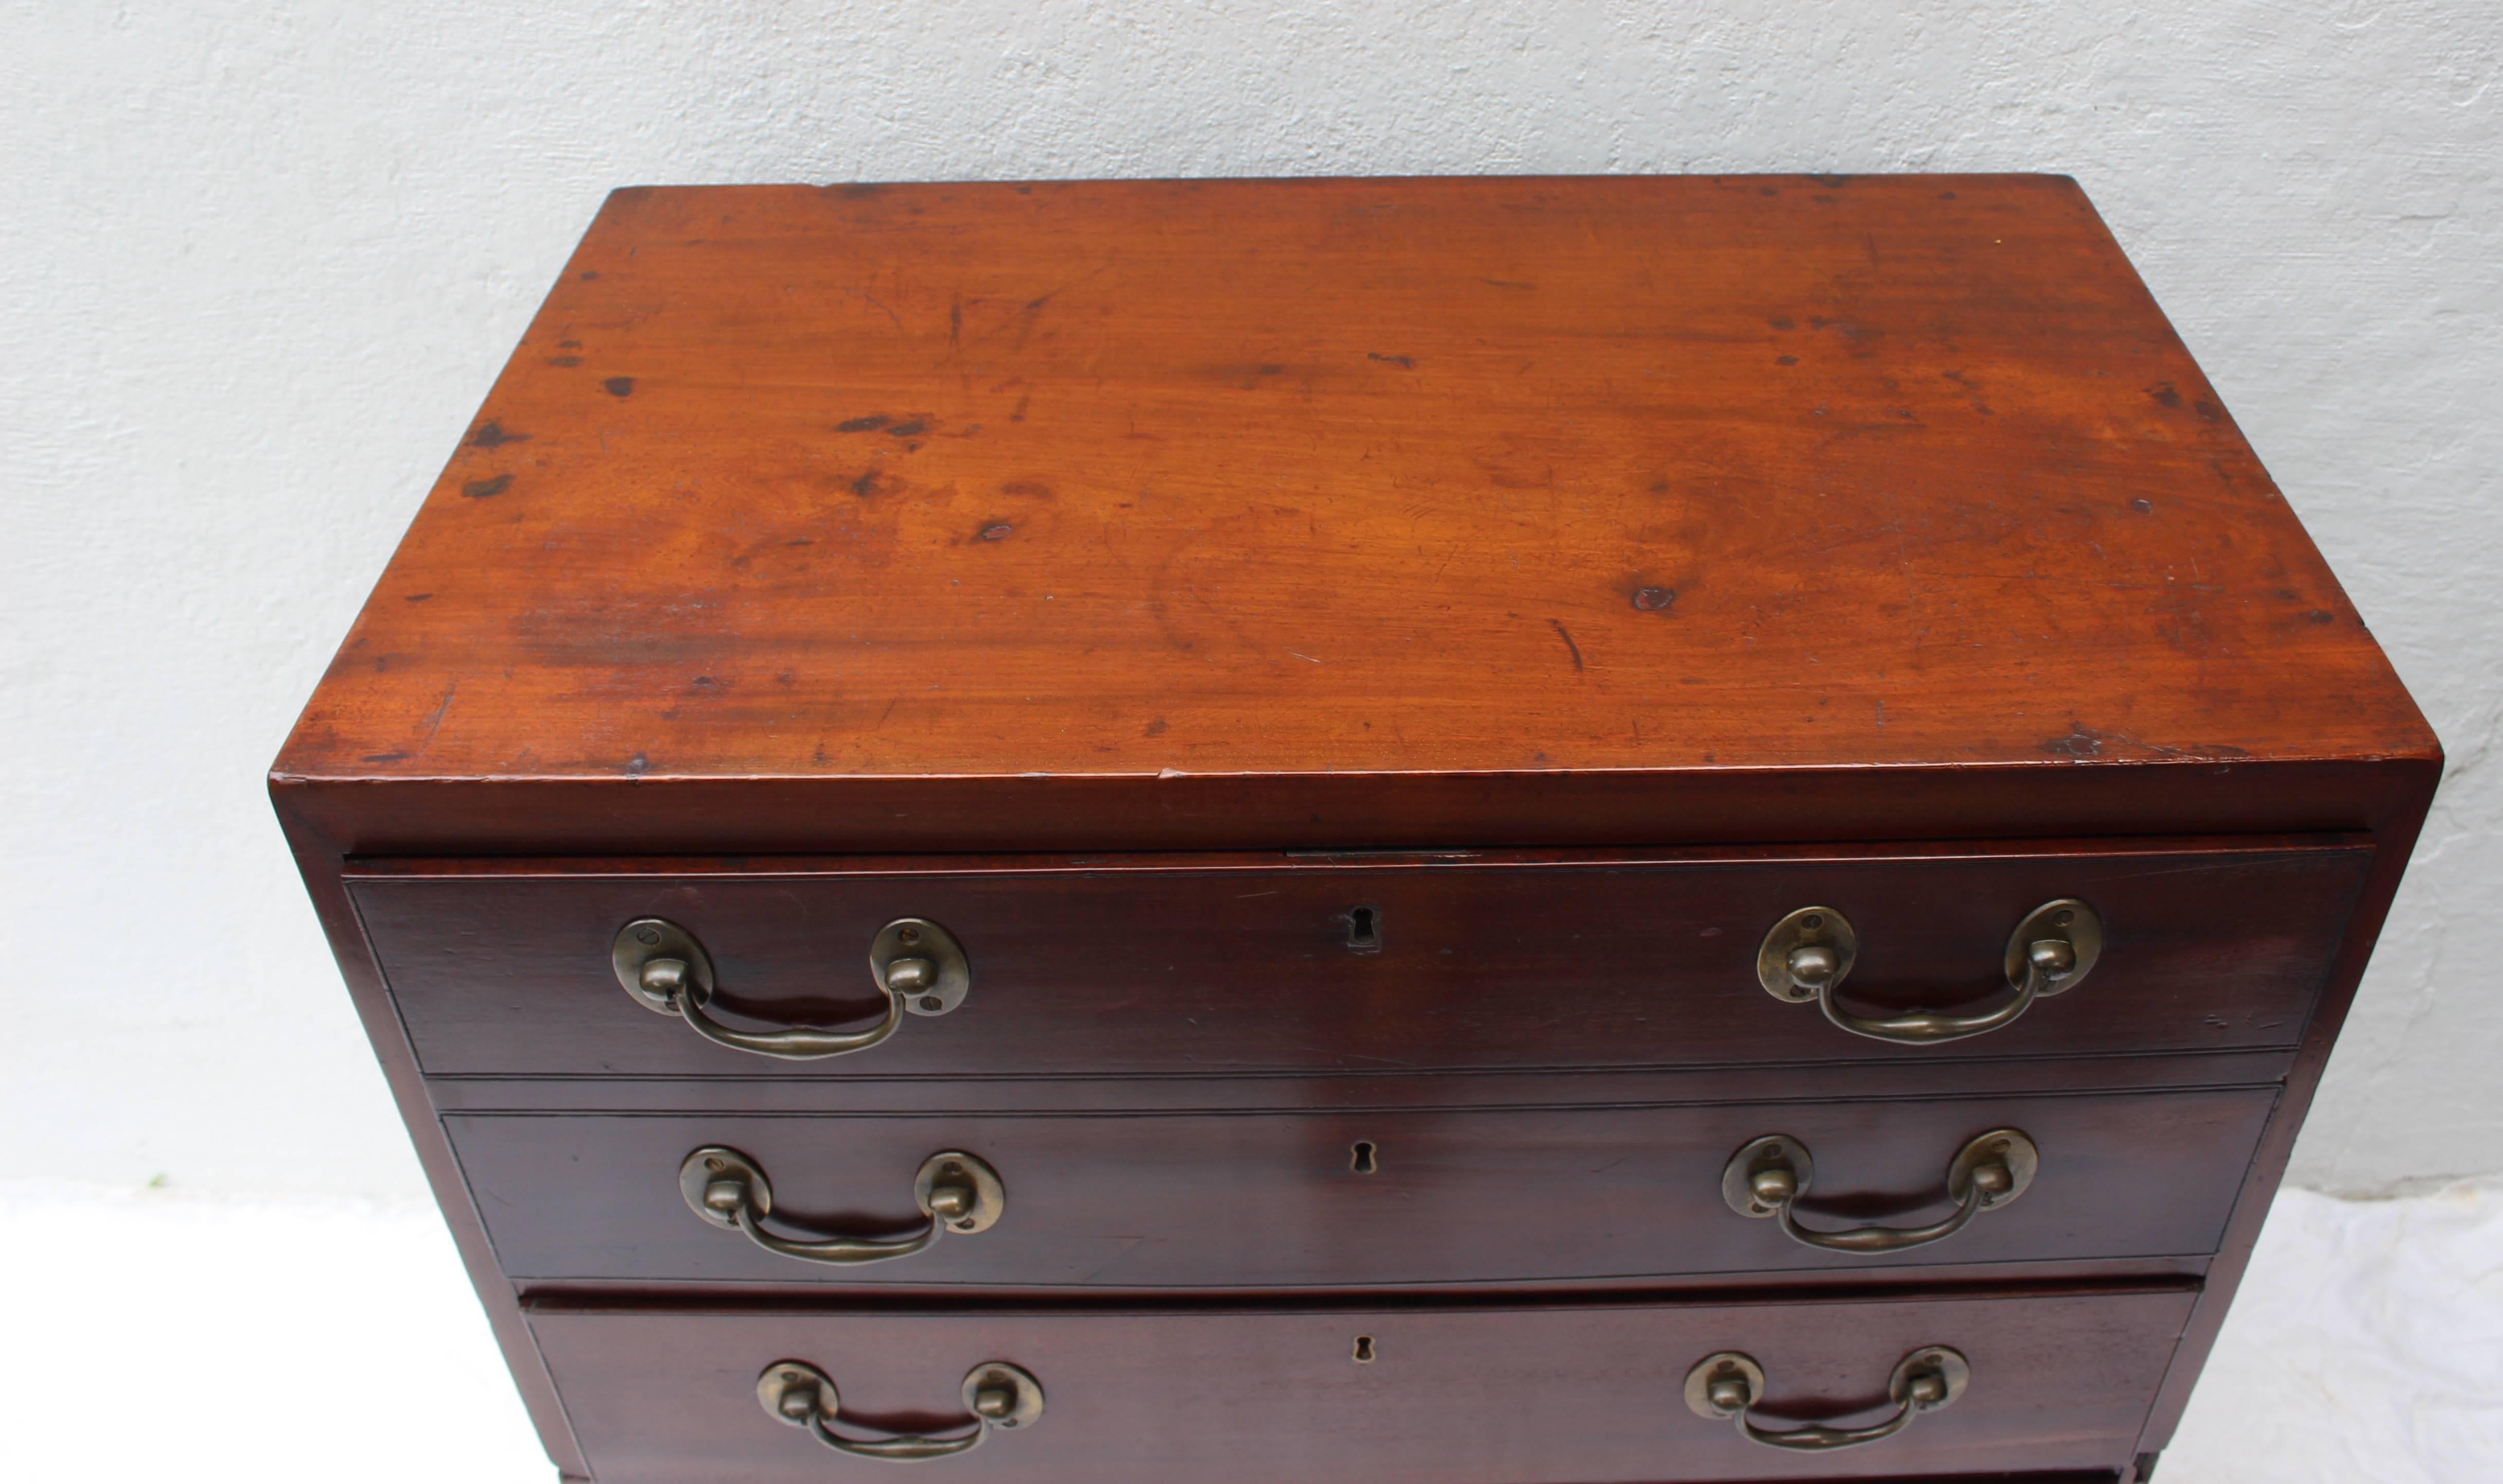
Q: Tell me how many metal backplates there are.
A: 12